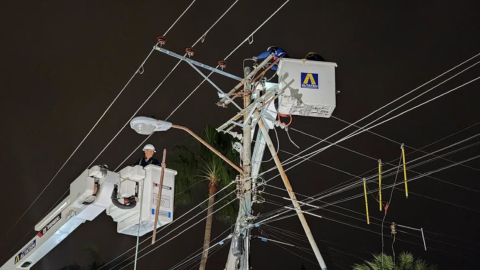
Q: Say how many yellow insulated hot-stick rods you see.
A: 3